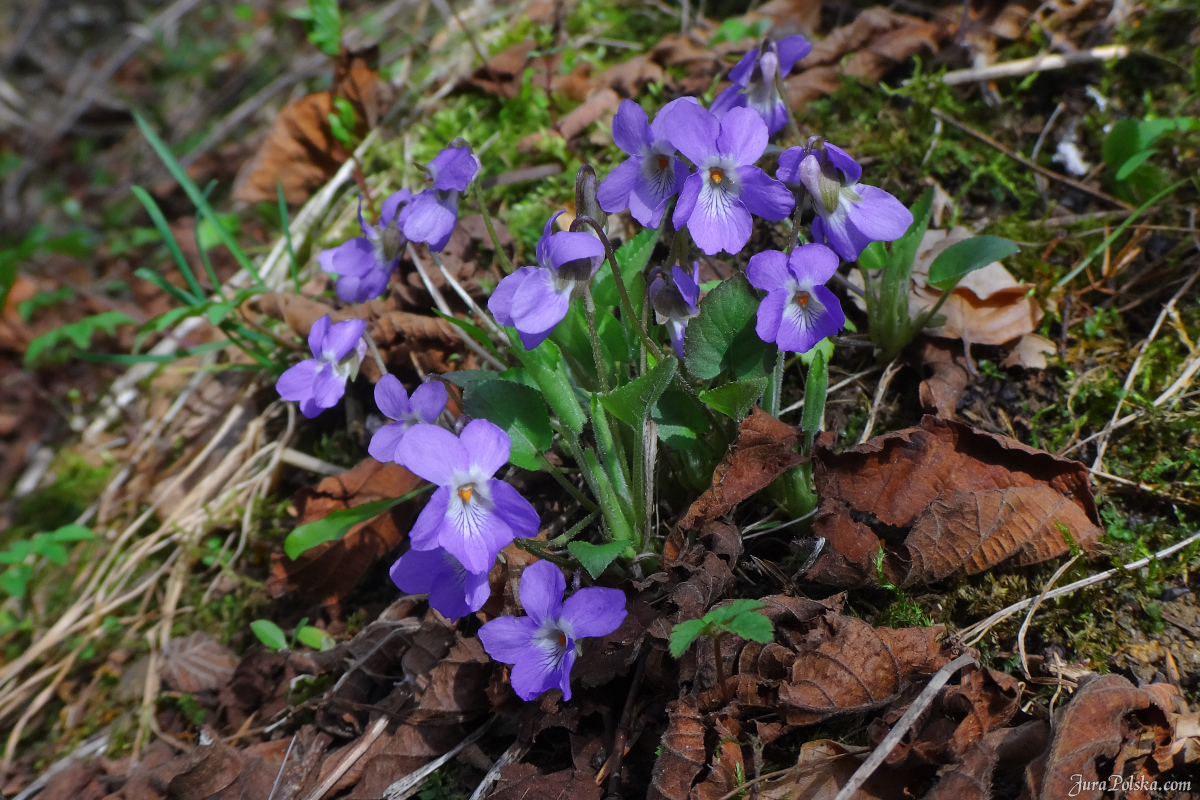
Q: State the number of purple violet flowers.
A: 14